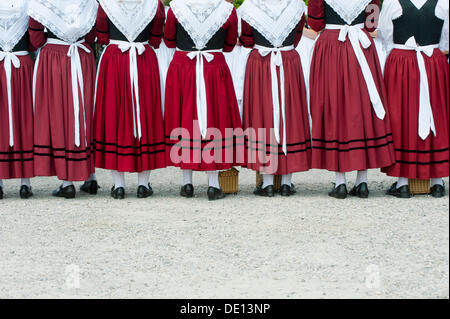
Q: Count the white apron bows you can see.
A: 7